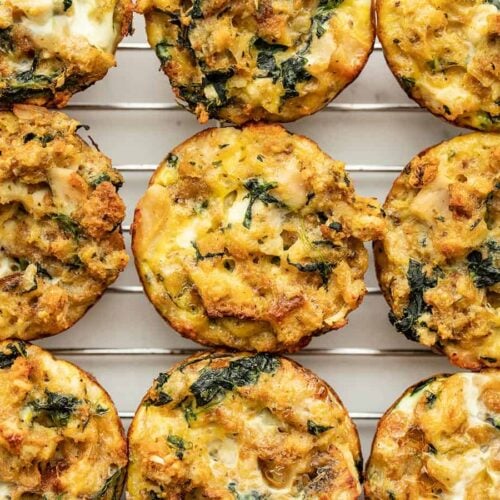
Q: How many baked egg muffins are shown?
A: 9